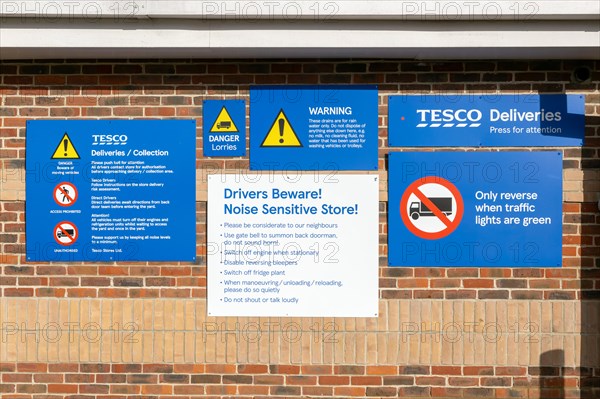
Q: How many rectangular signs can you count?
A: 6